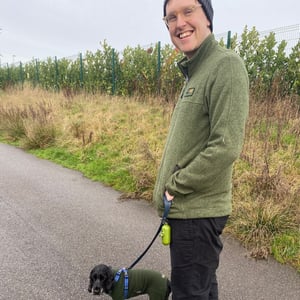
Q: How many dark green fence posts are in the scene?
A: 8